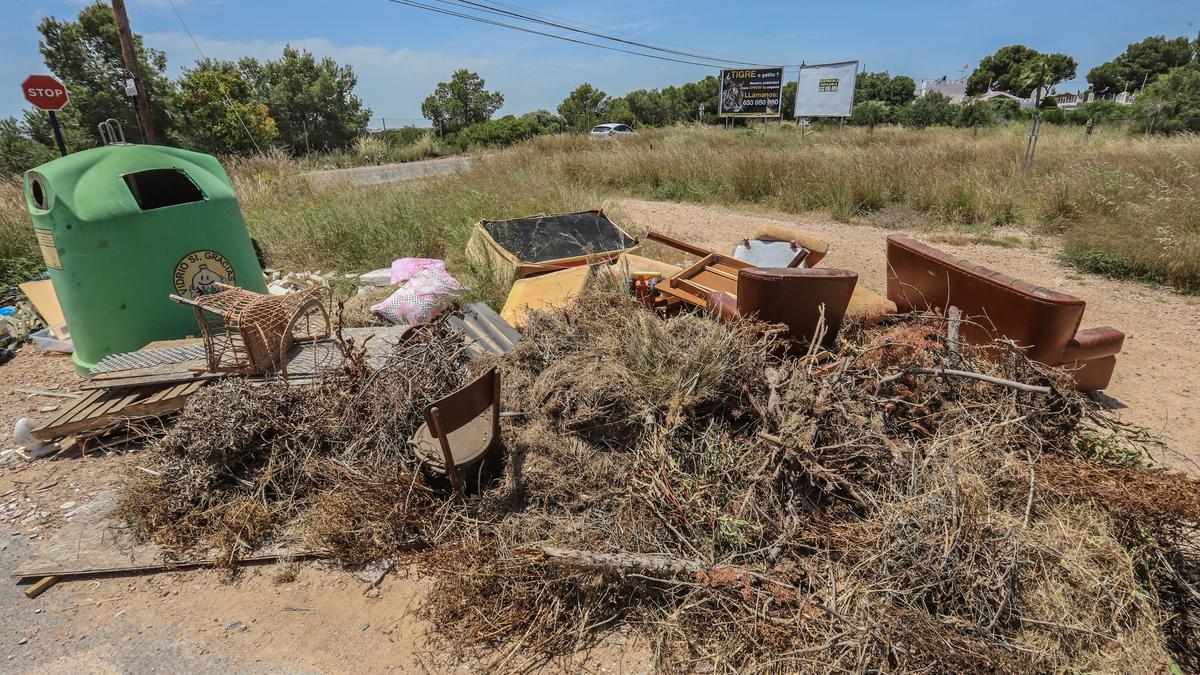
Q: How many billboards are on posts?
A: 2